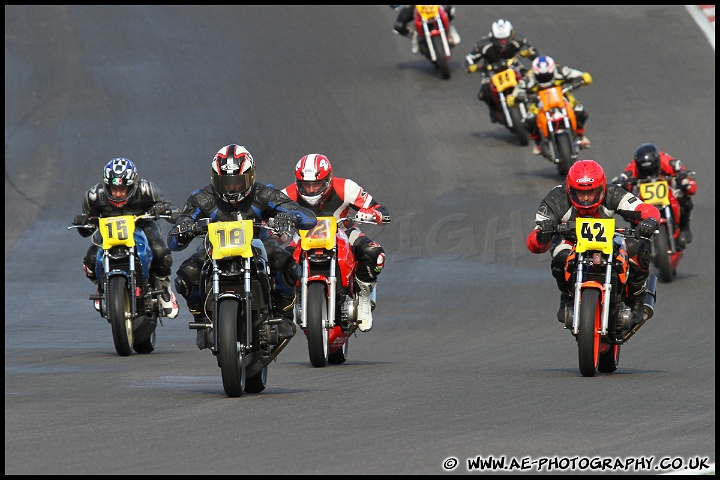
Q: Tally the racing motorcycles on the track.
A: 8